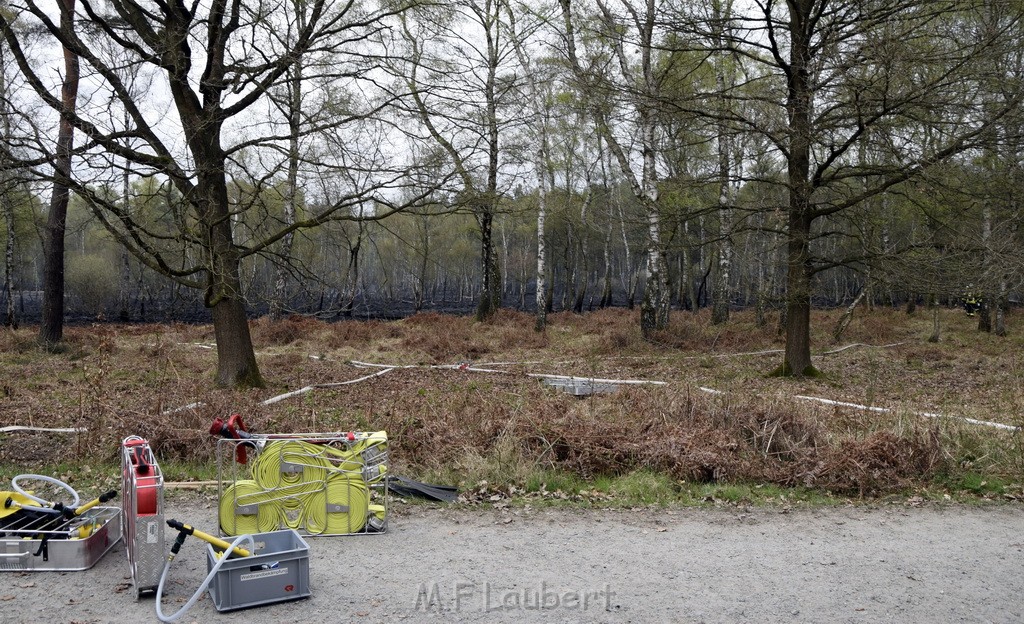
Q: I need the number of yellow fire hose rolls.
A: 3